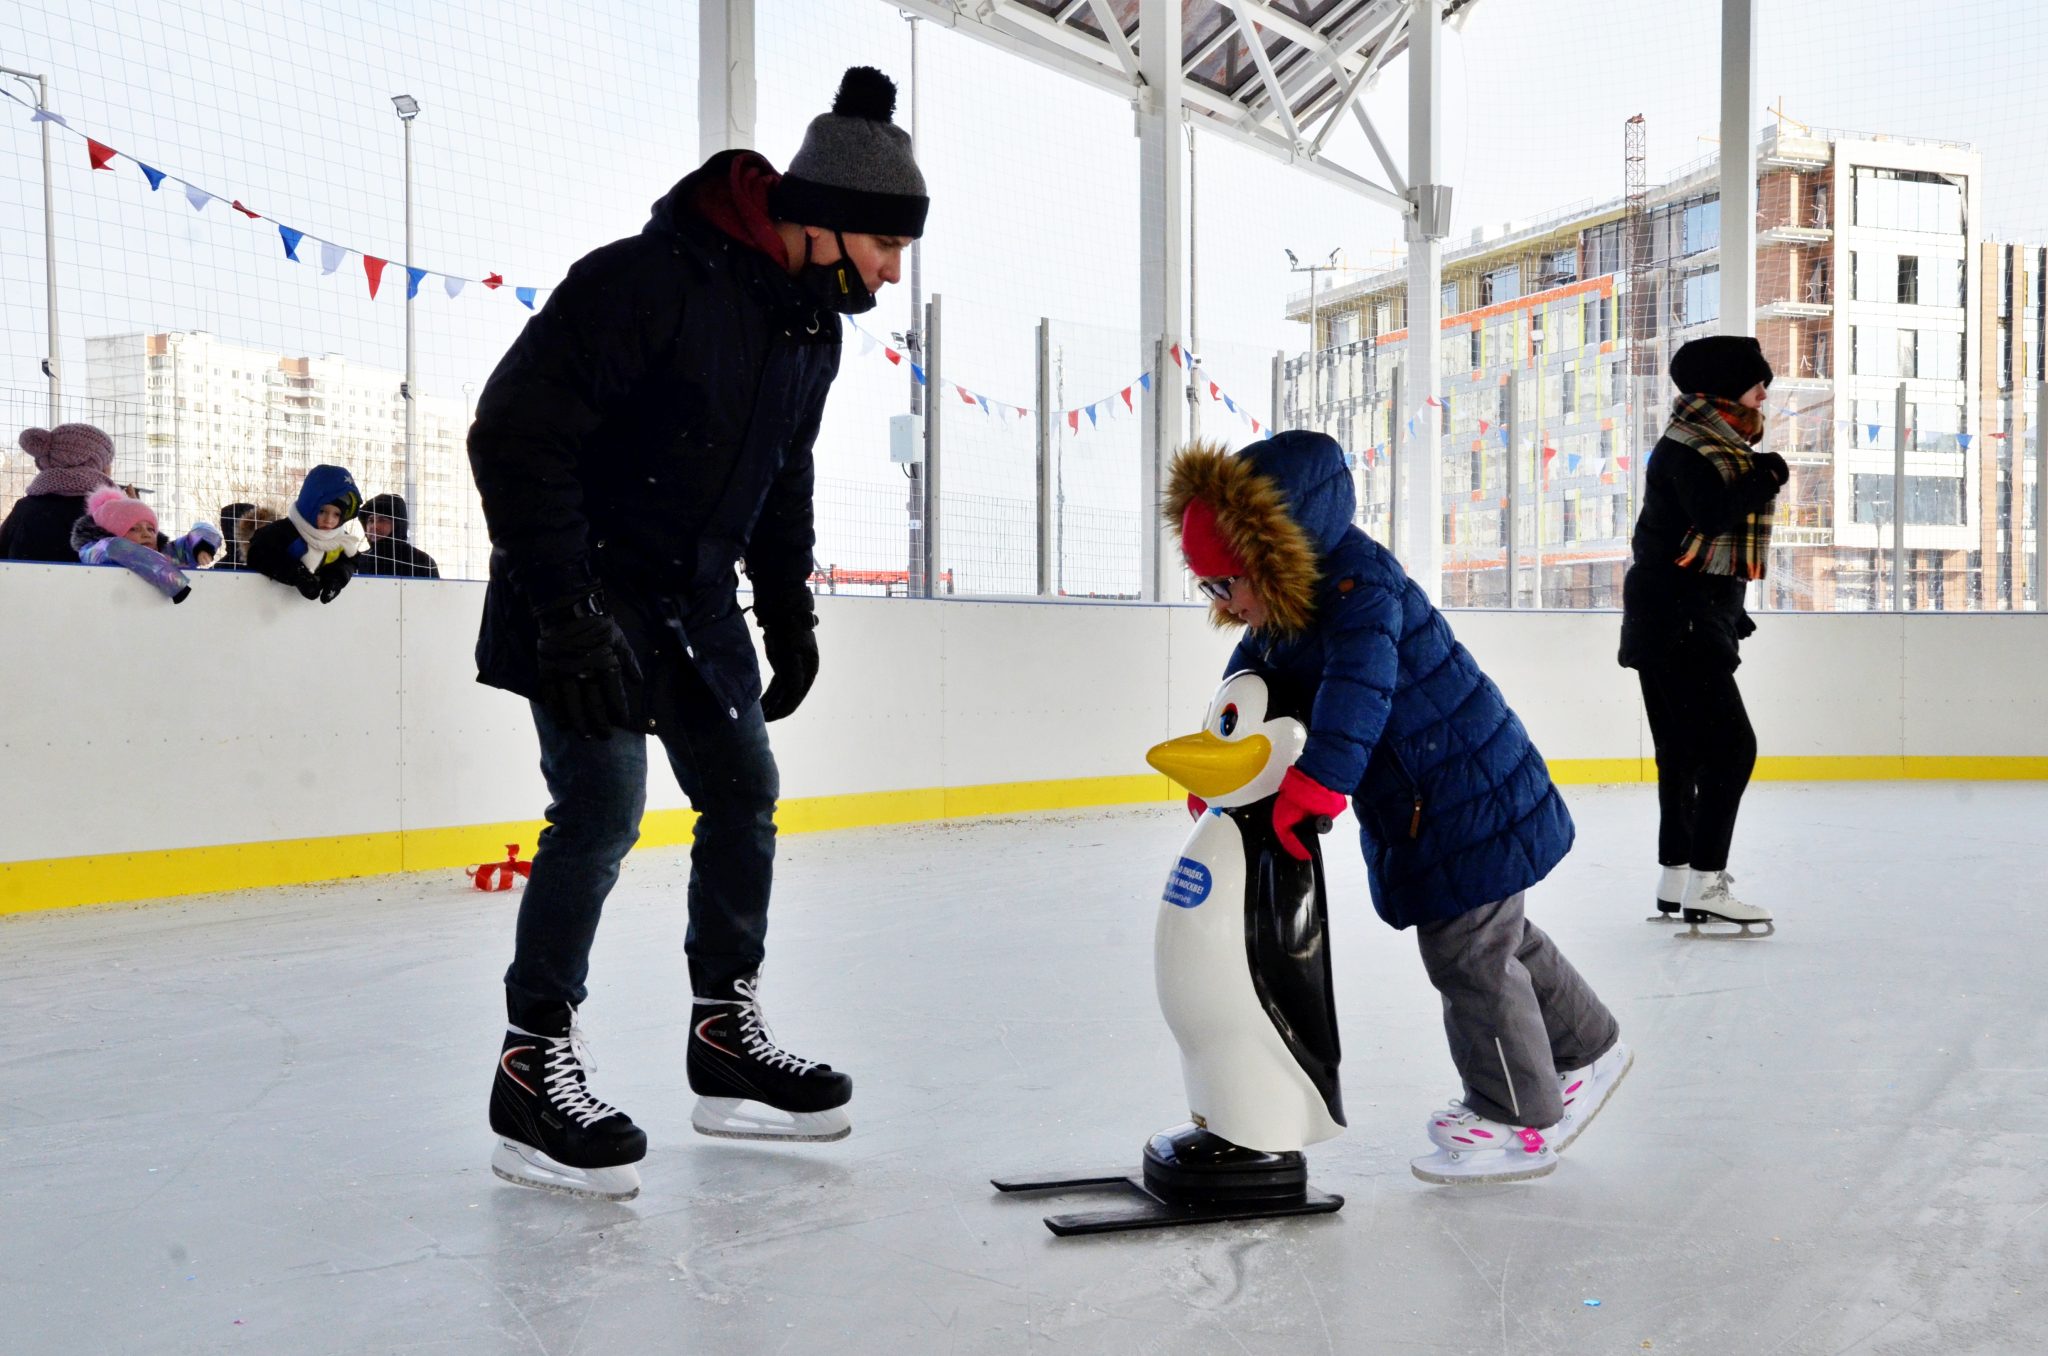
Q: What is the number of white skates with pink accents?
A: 2